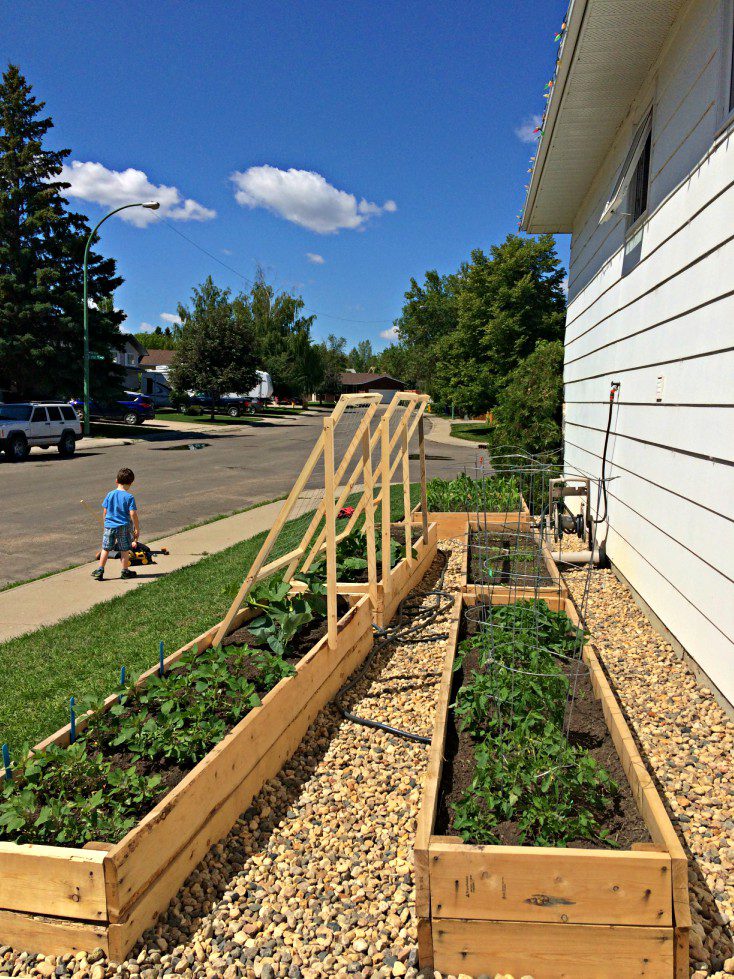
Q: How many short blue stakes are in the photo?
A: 4